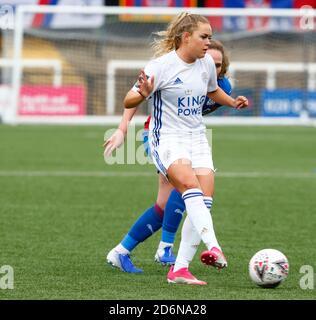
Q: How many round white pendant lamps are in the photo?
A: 0